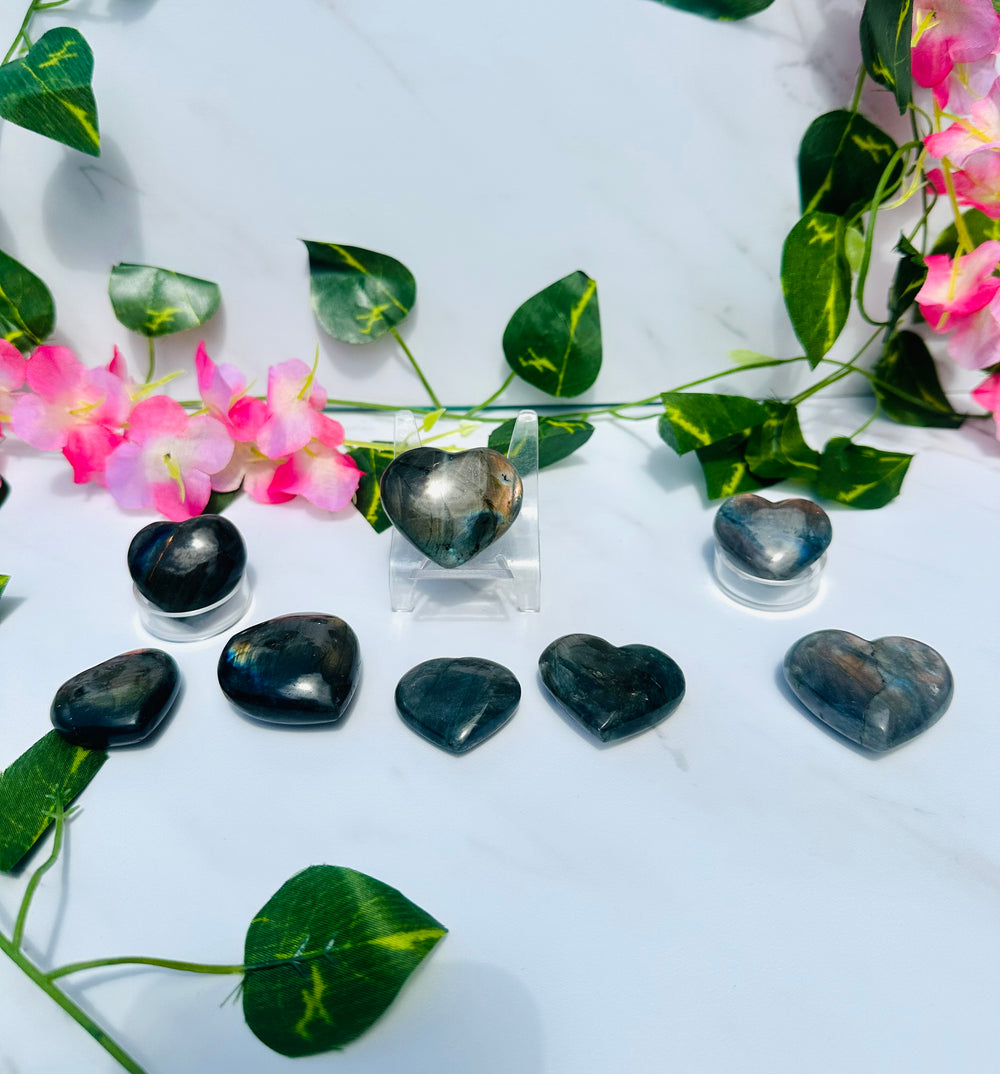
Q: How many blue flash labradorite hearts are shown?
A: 8